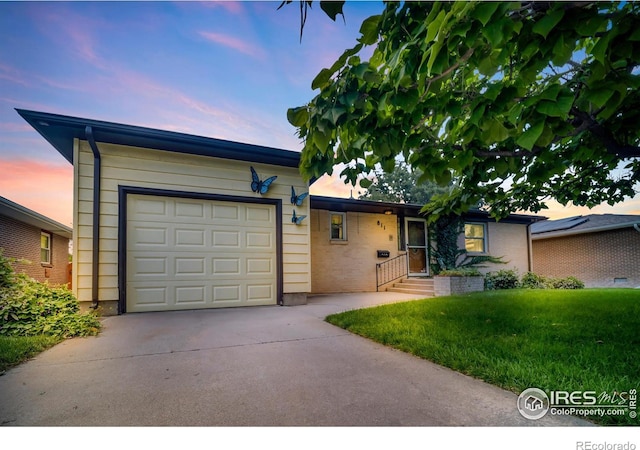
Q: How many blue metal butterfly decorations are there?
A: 3